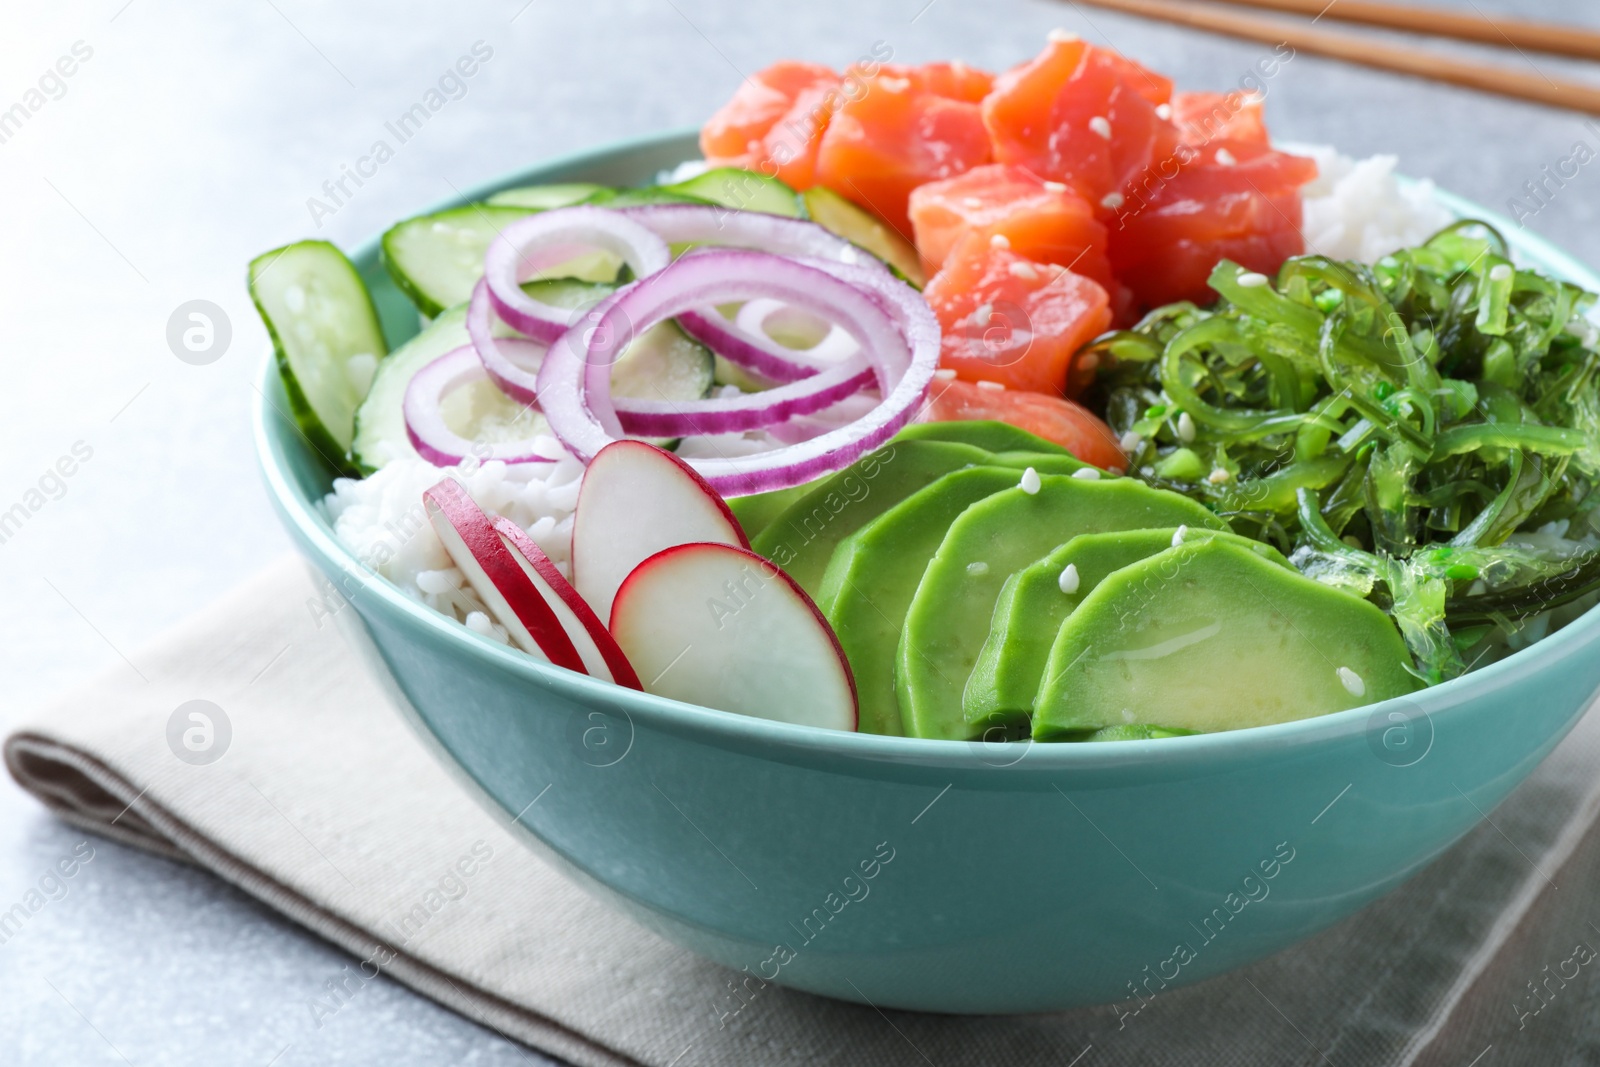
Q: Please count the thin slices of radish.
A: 4